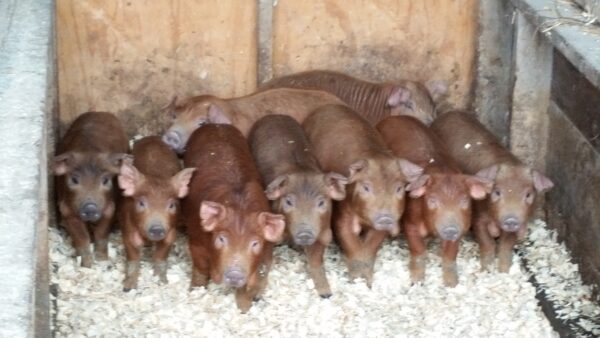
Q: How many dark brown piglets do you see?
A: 2